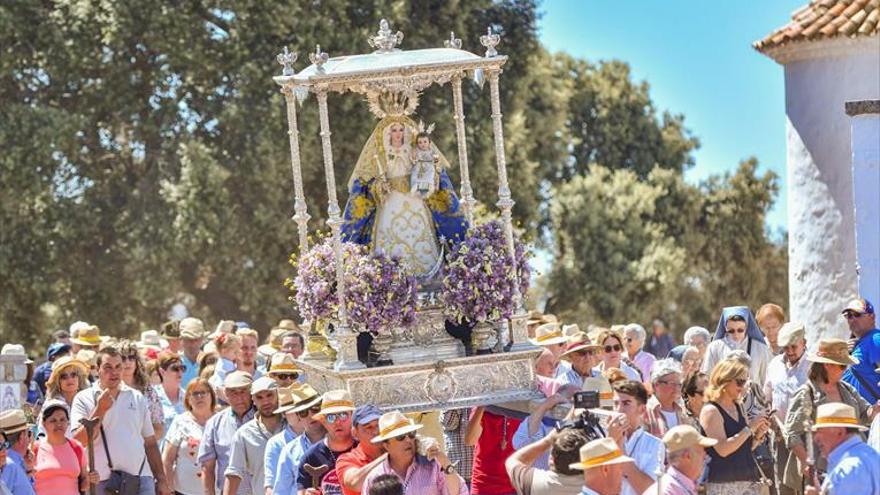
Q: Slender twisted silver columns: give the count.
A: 4